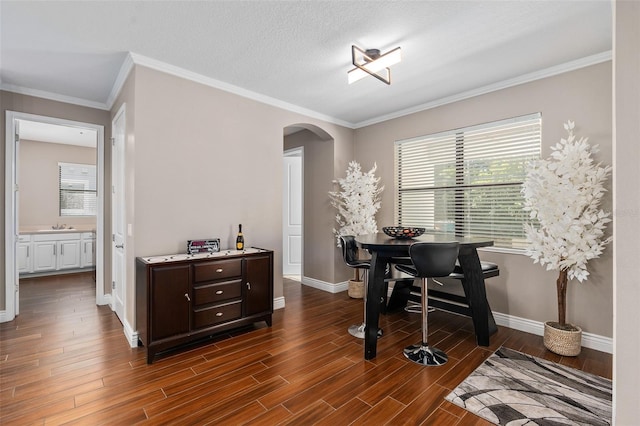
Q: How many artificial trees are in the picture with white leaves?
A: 2